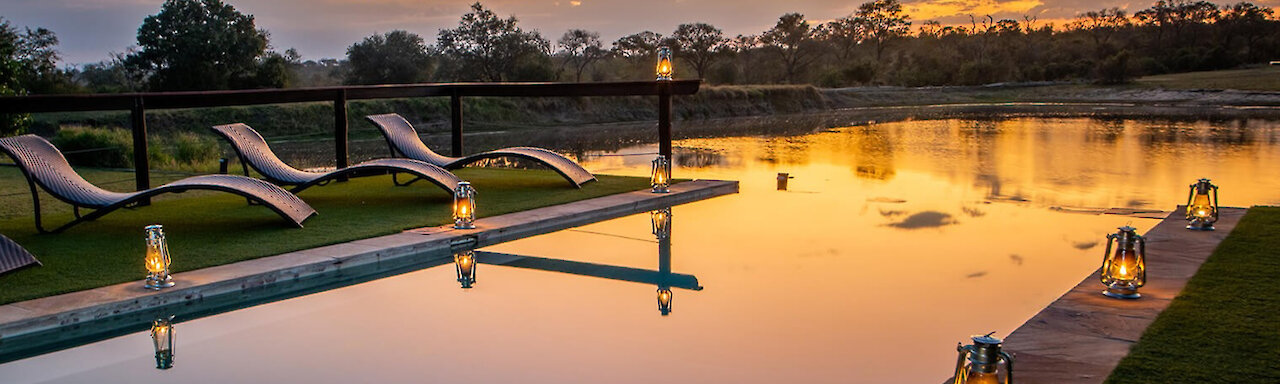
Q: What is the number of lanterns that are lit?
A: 7